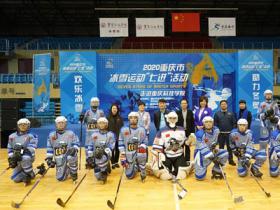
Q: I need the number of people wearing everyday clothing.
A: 7